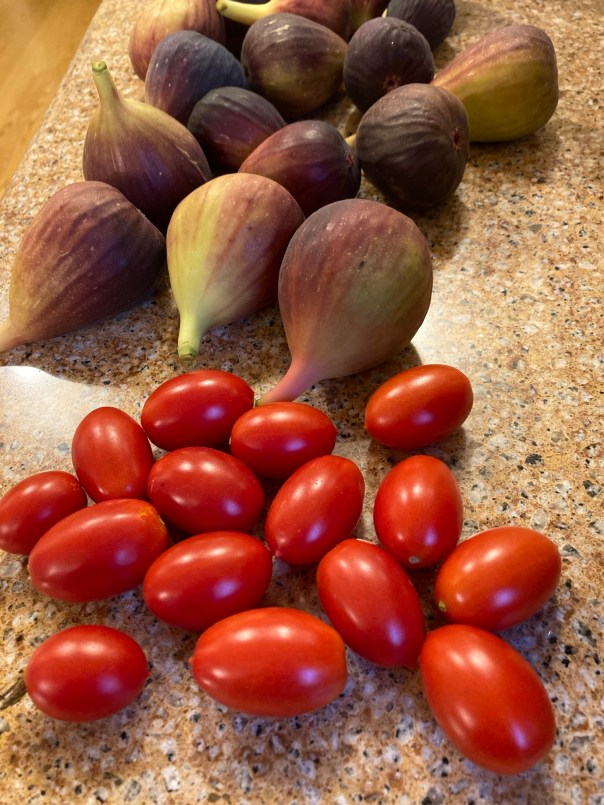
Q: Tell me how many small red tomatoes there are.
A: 15